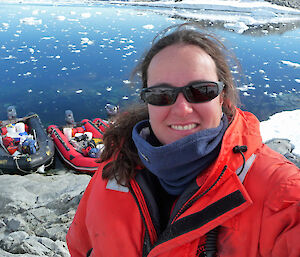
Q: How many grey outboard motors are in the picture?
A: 3